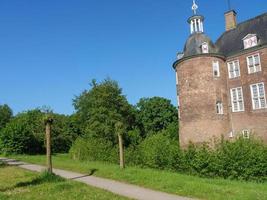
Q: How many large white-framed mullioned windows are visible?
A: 4